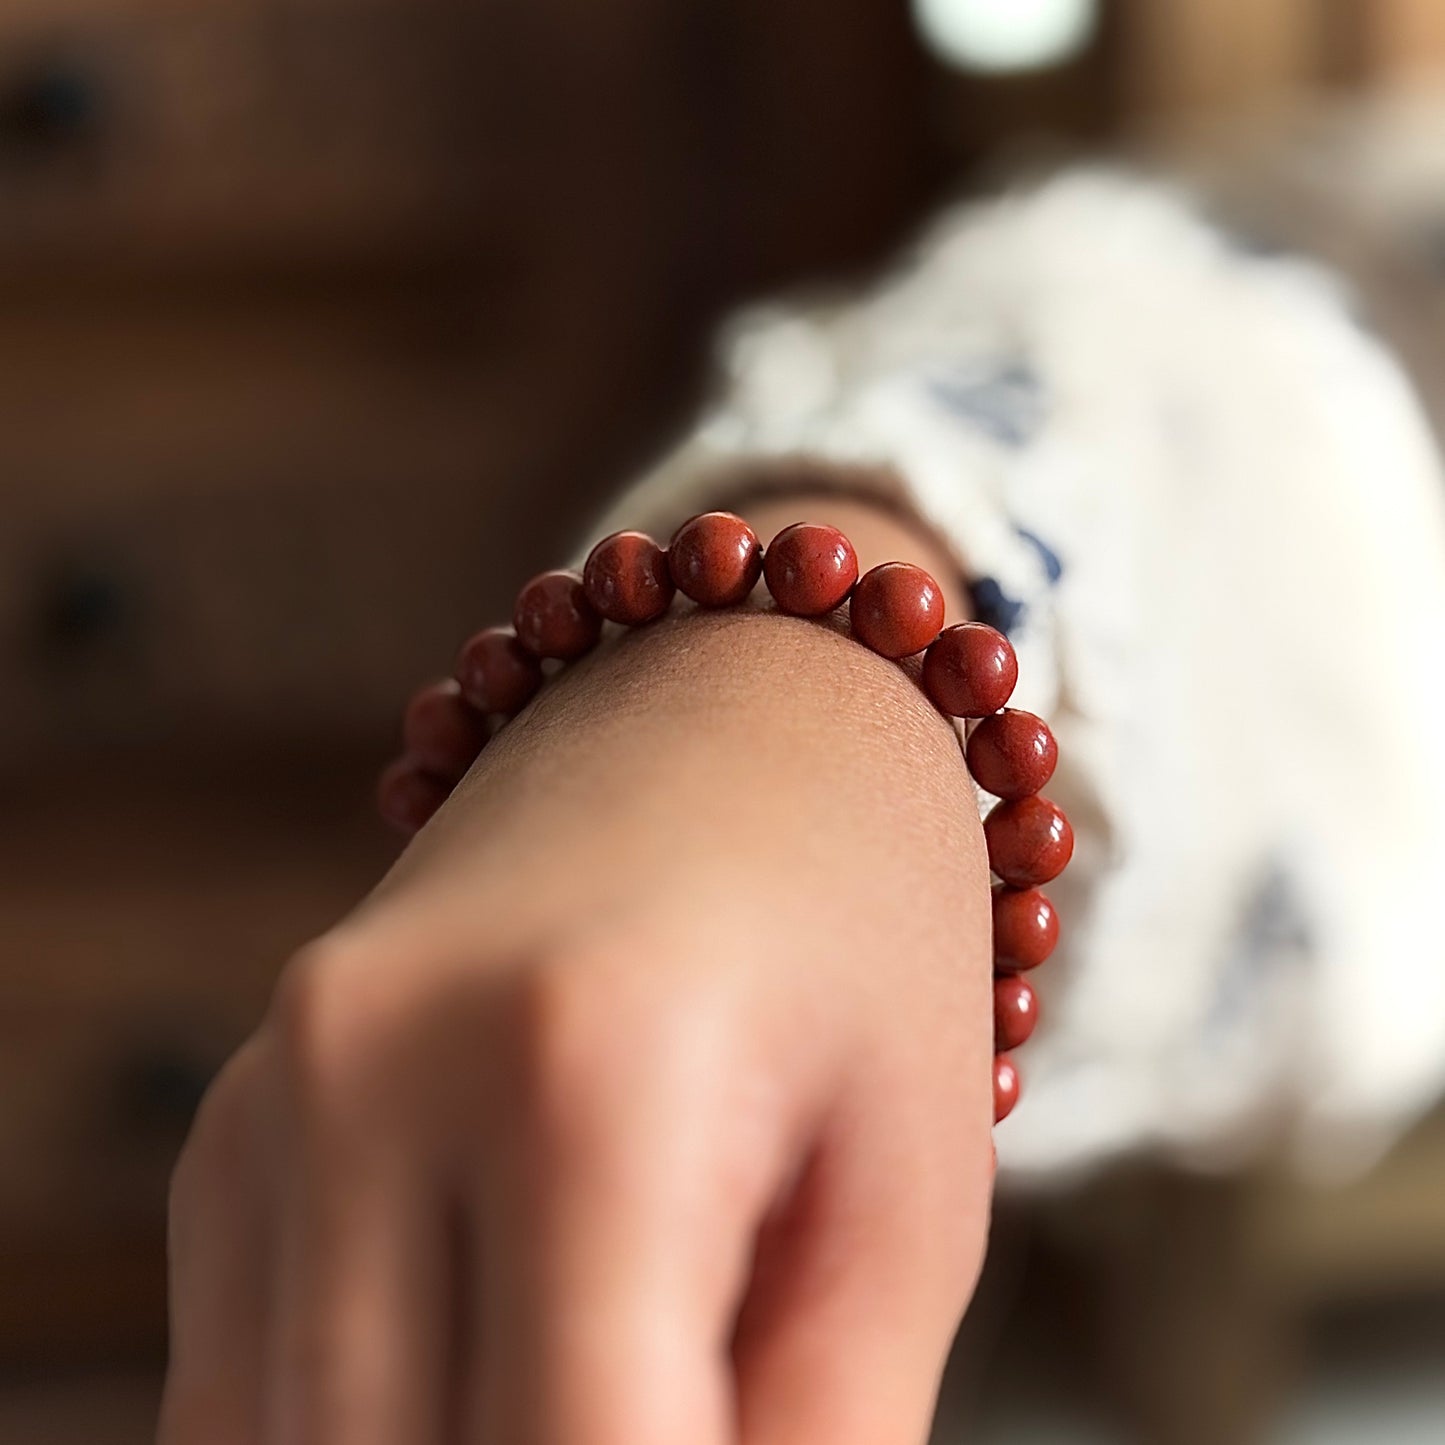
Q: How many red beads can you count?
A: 14